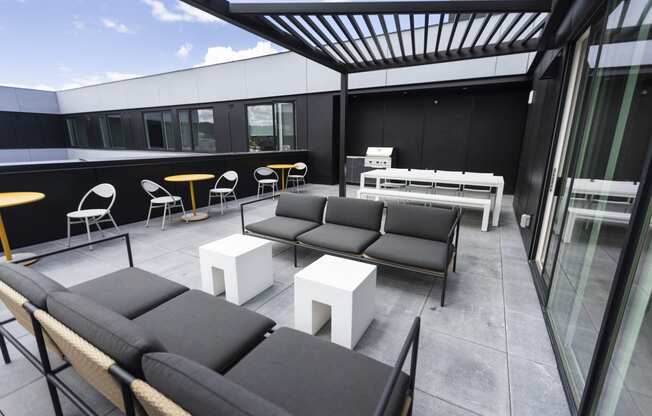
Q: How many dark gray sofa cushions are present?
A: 12